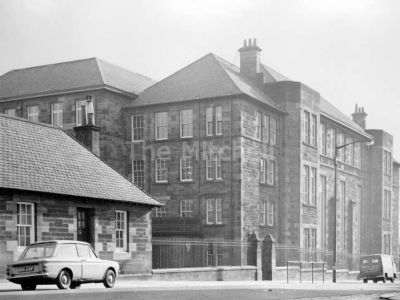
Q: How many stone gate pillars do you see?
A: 2